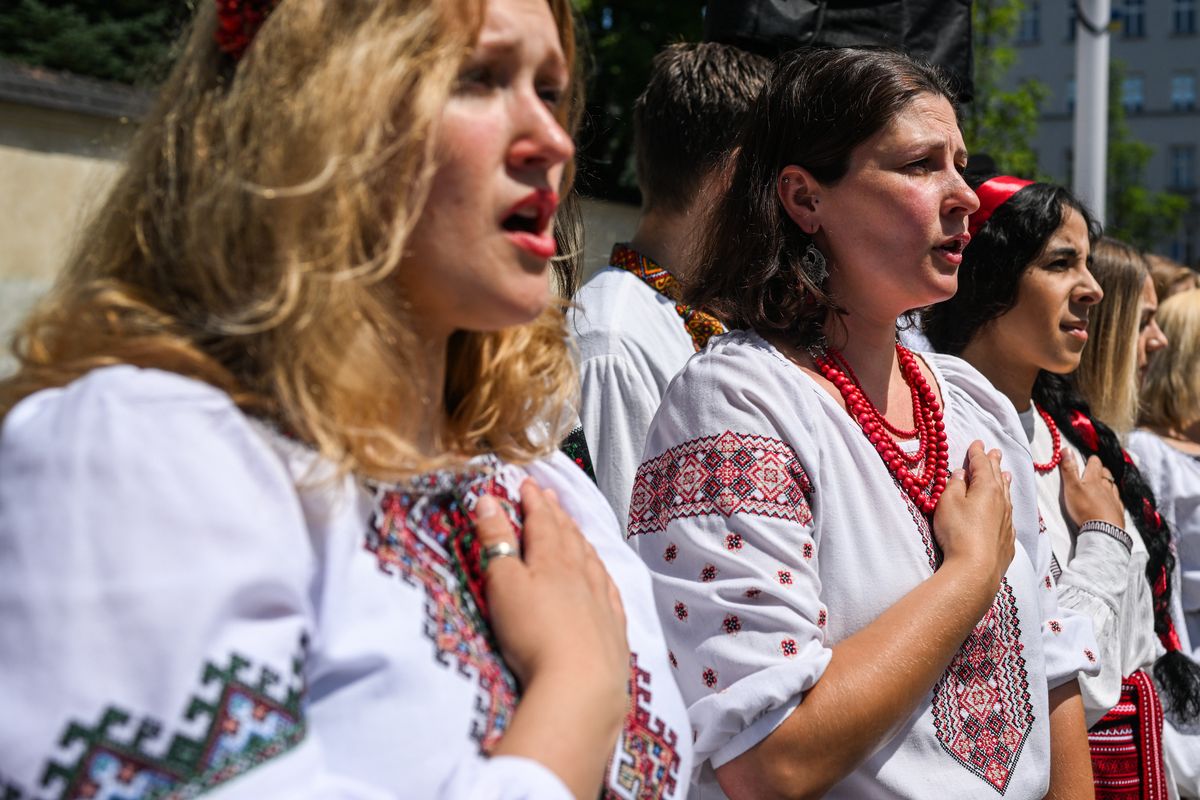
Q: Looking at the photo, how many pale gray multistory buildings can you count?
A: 1